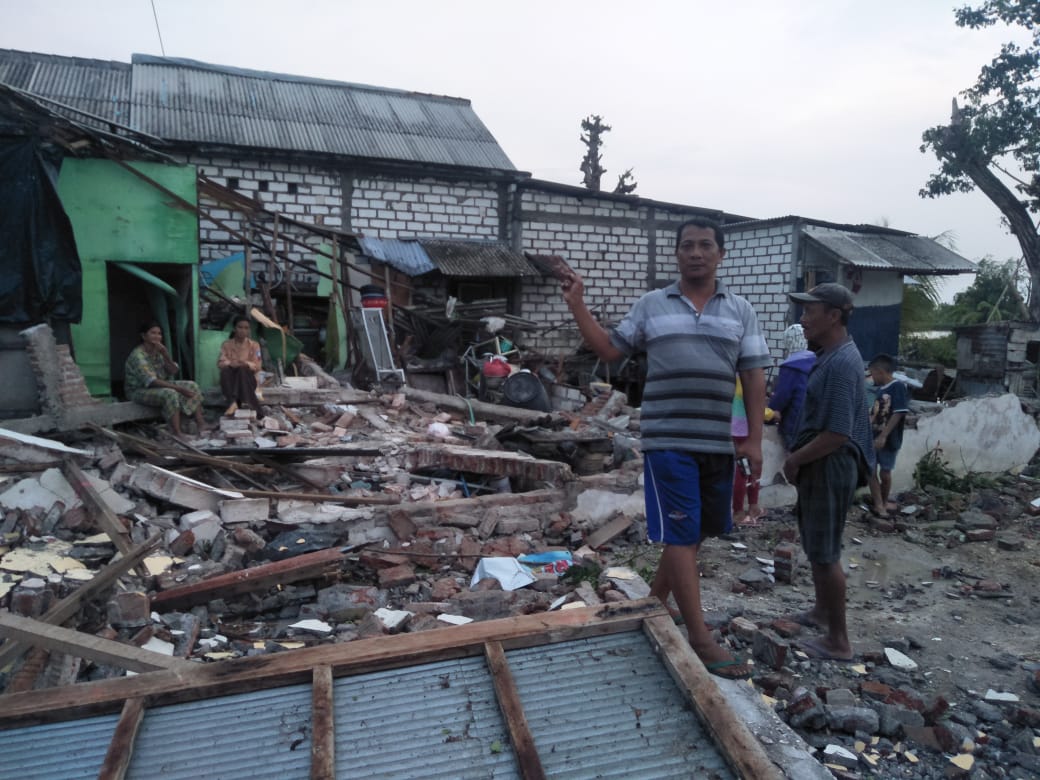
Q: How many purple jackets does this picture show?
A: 1